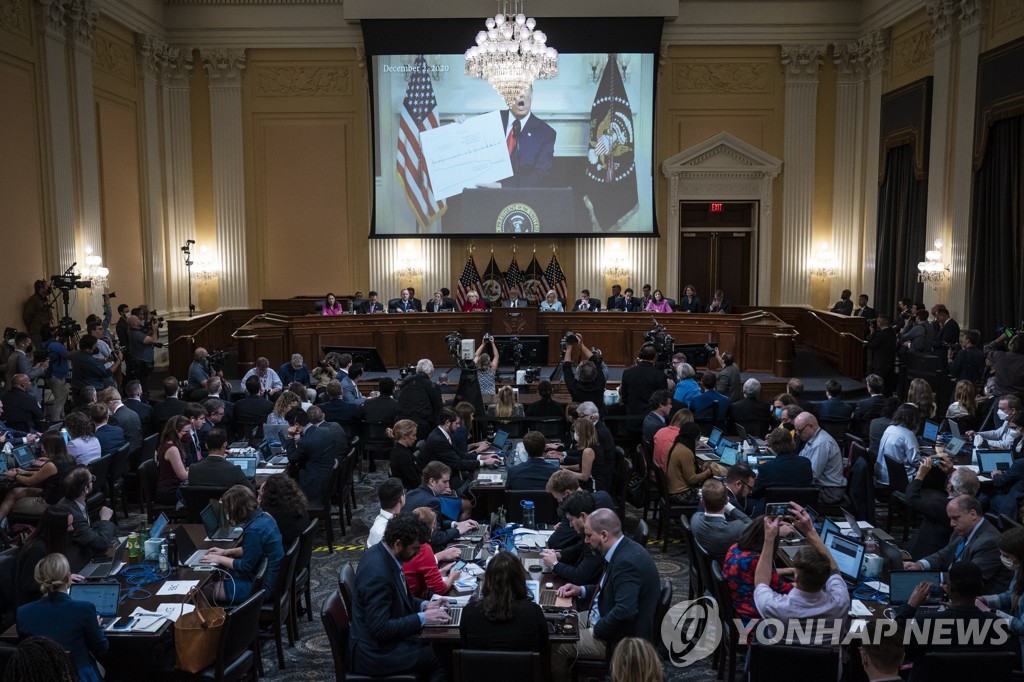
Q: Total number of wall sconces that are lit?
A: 6